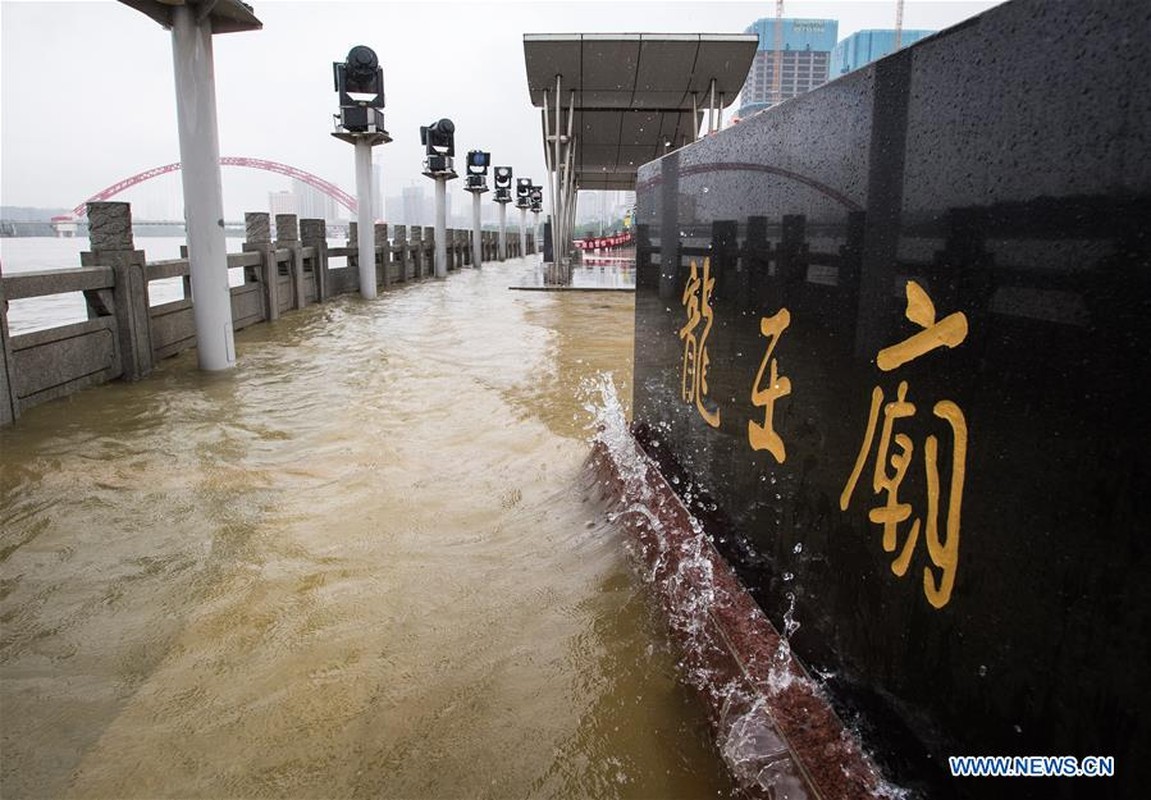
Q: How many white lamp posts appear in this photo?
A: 7